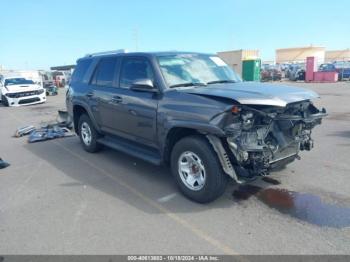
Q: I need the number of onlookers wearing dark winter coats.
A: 0